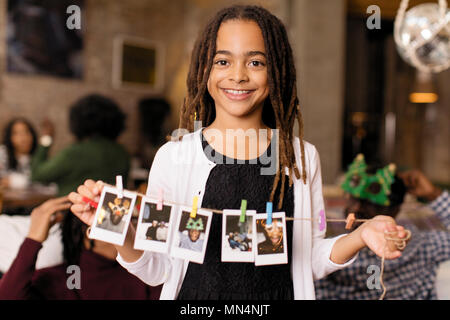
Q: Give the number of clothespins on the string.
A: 8